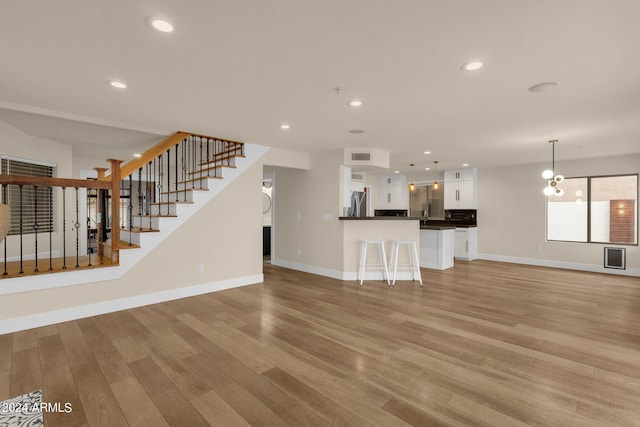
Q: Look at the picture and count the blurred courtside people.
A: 0